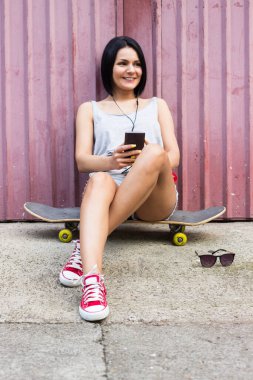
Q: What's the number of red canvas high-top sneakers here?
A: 2